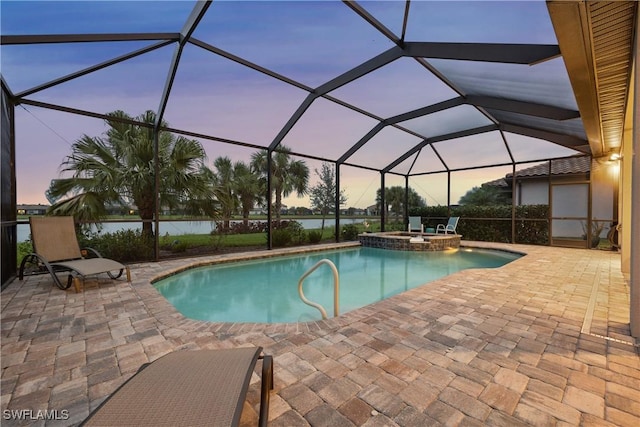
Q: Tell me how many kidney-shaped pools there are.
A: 1